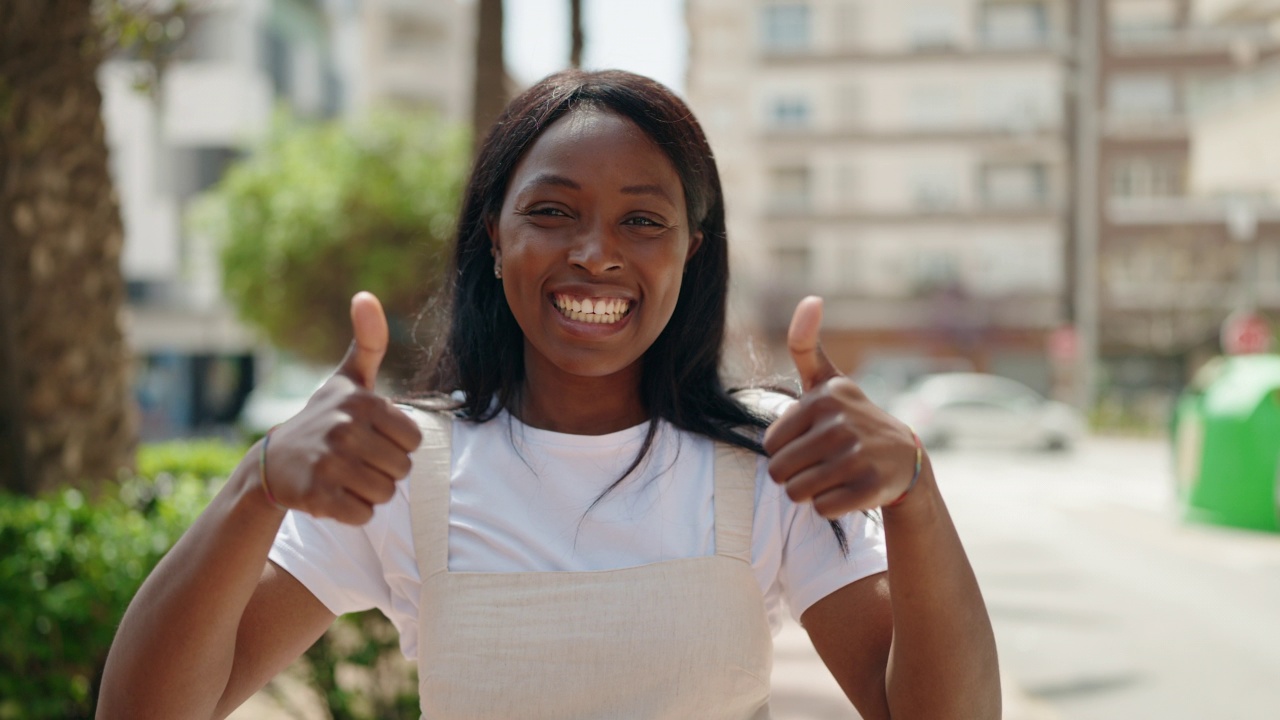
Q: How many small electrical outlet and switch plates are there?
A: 0